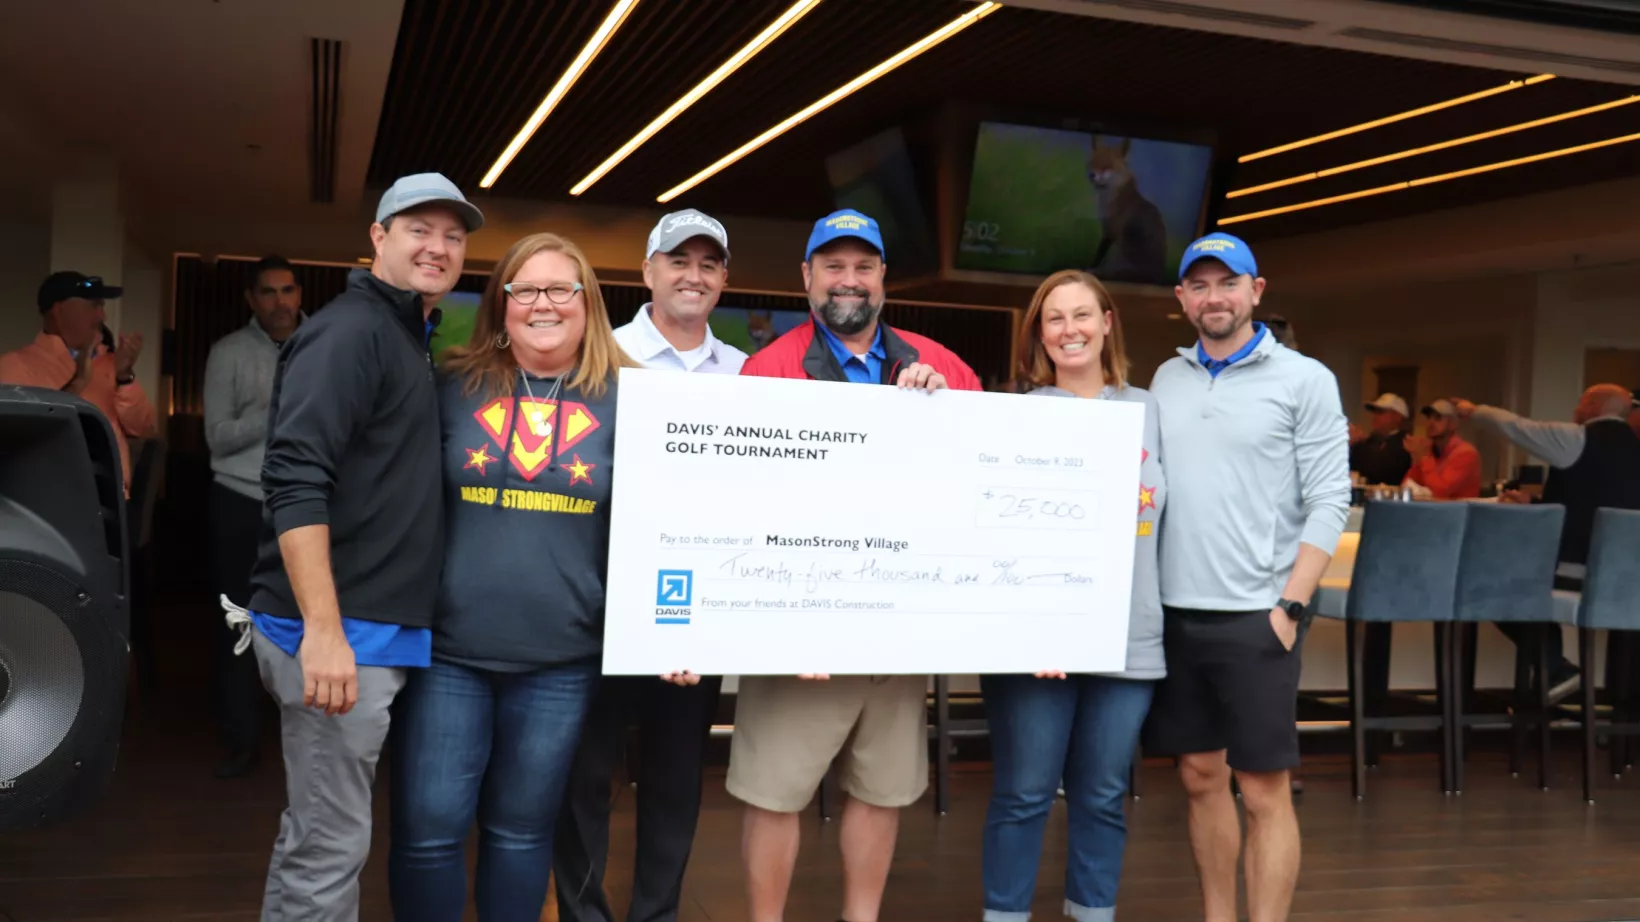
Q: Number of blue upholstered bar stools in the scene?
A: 3